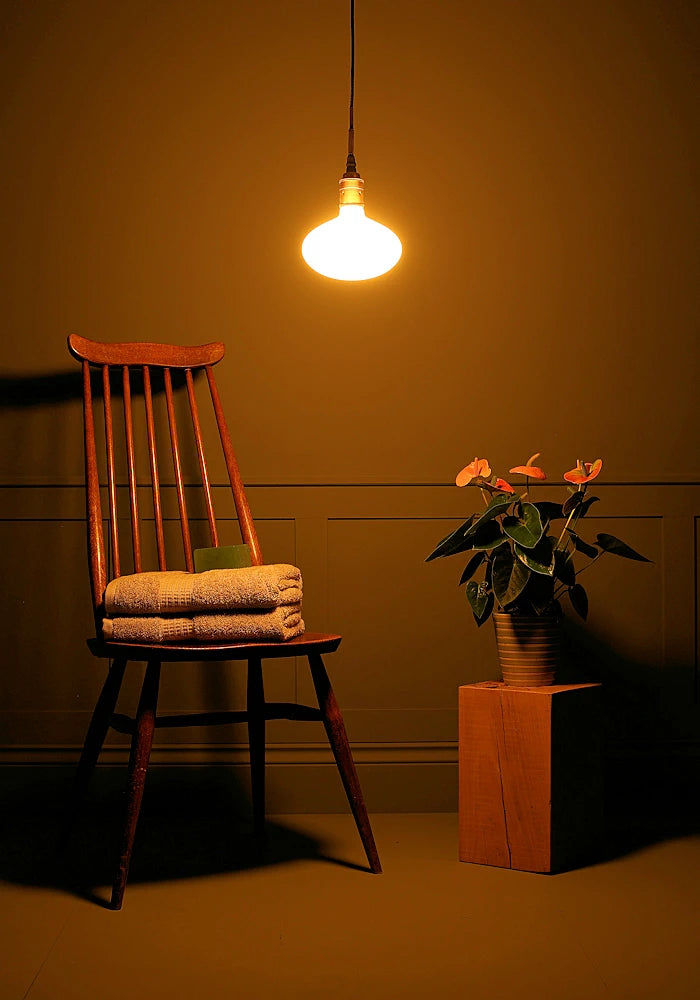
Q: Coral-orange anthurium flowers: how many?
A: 4